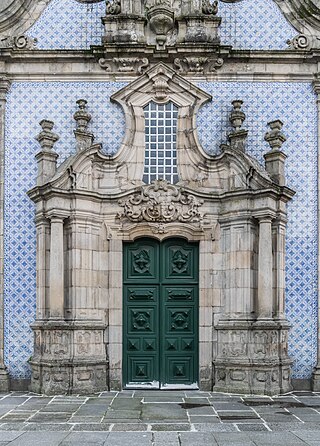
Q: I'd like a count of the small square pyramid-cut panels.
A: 4